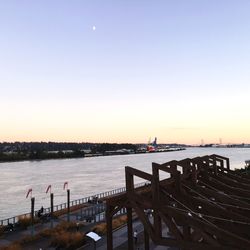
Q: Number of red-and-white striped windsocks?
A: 3